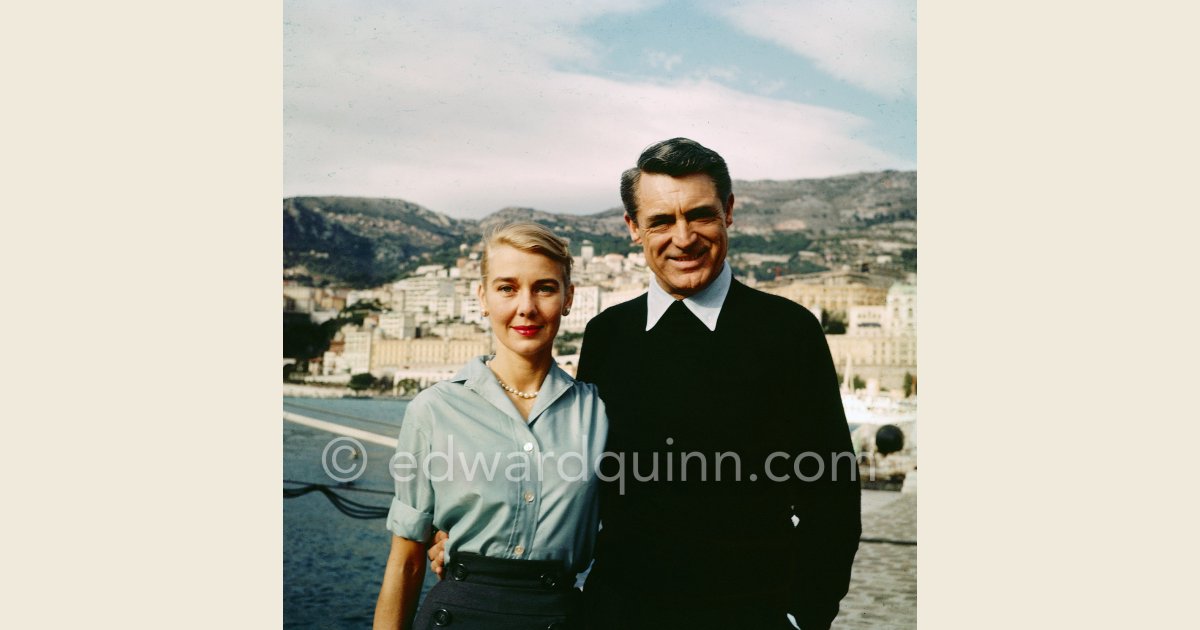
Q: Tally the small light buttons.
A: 3